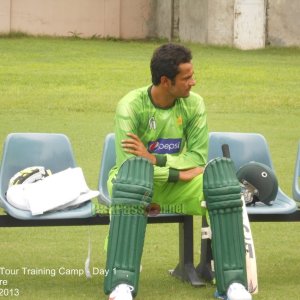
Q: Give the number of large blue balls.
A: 0